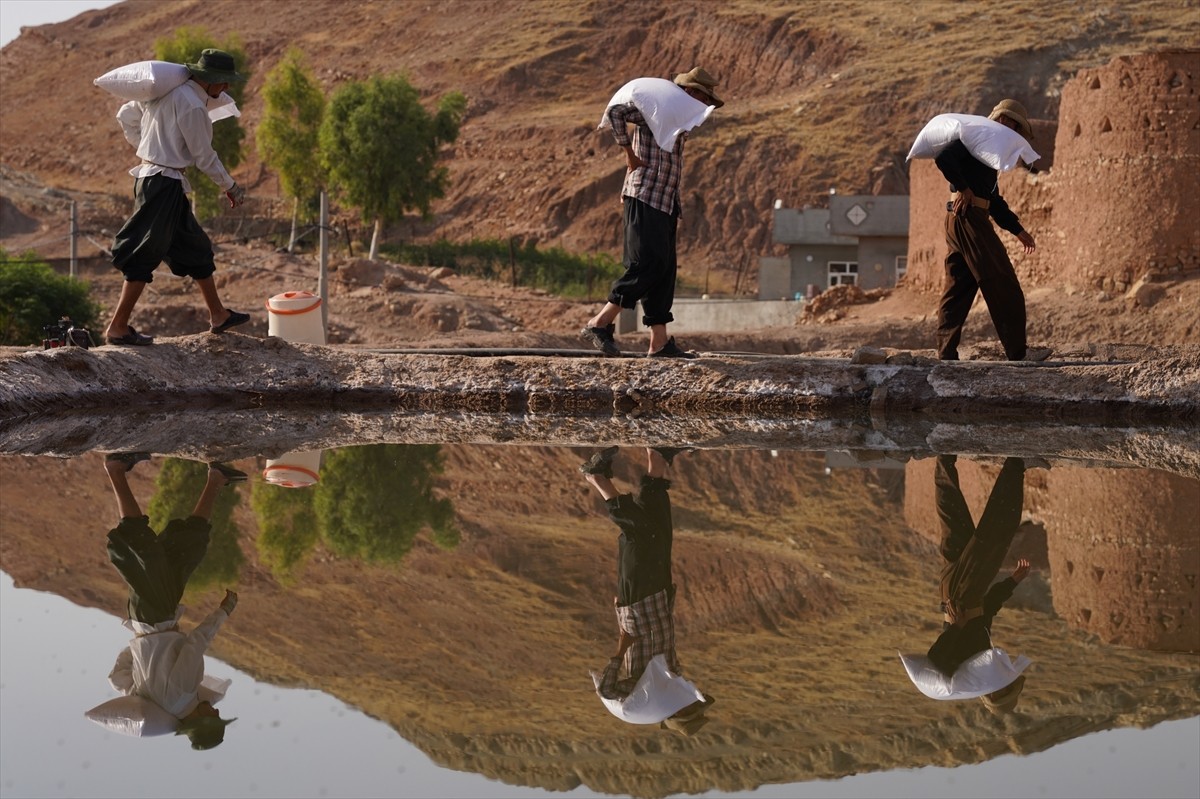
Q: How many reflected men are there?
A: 3